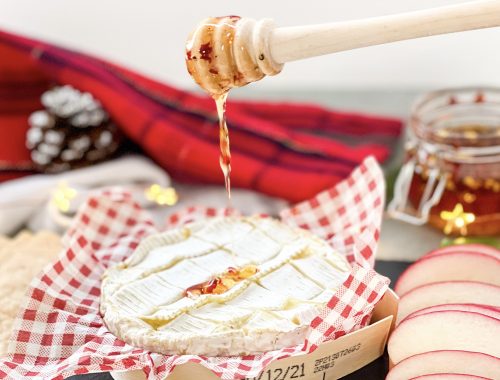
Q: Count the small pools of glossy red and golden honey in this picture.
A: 1